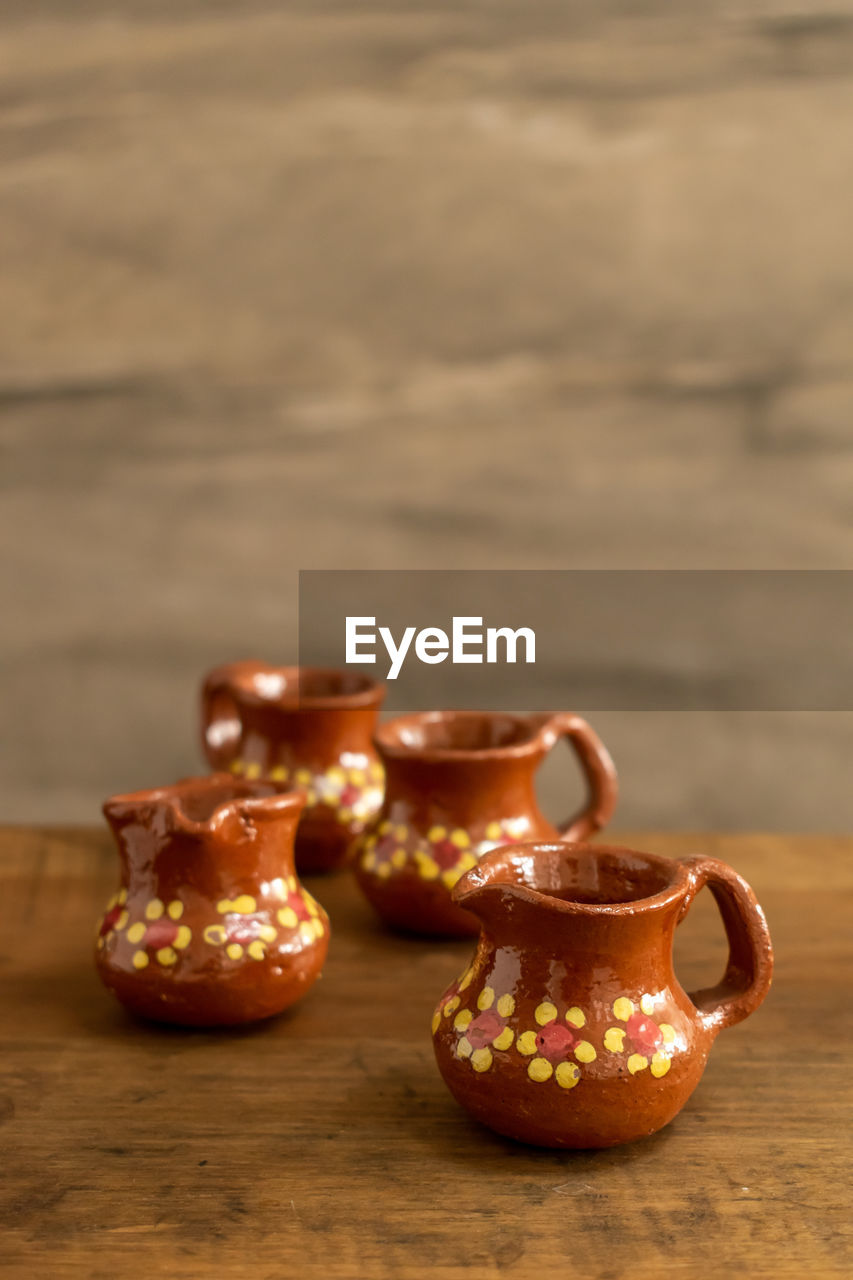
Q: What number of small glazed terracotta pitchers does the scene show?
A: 4